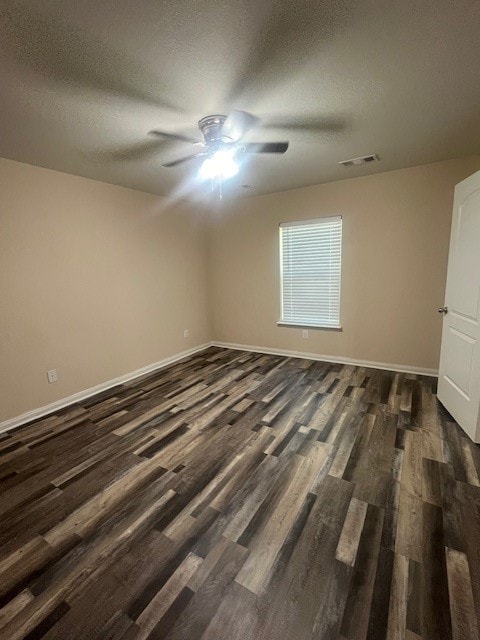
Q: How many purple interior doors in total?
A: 0